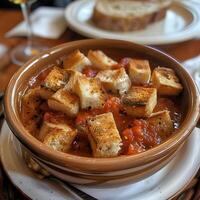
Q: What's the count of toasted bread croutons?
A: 12